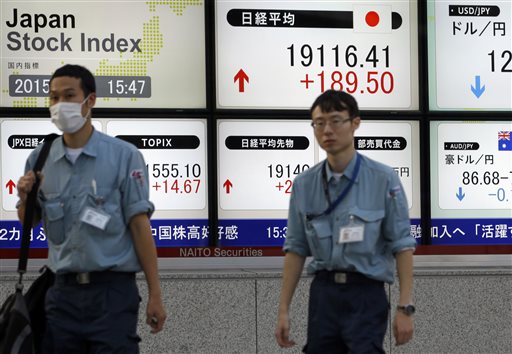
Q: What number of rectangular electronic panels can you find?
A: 6